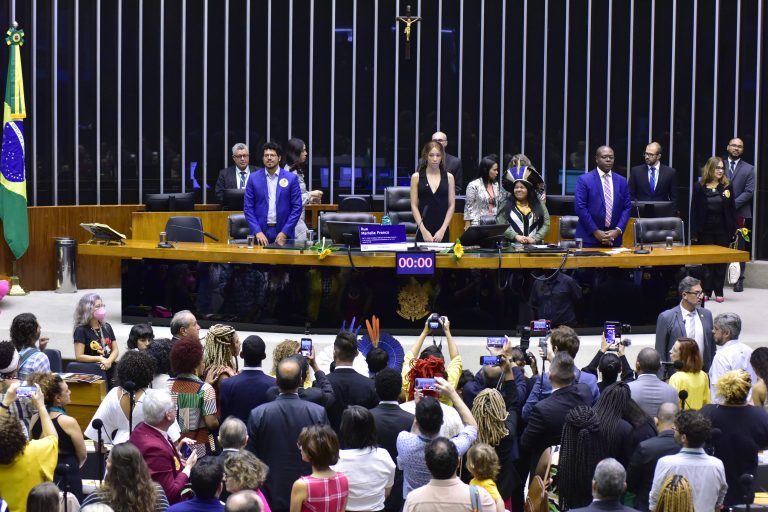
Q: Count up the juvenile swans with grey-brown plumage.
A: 0